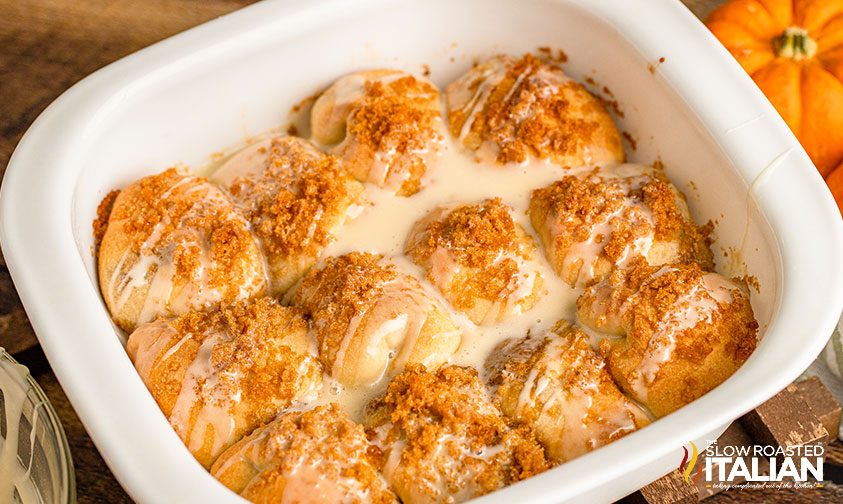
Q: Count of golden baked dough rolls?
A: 12